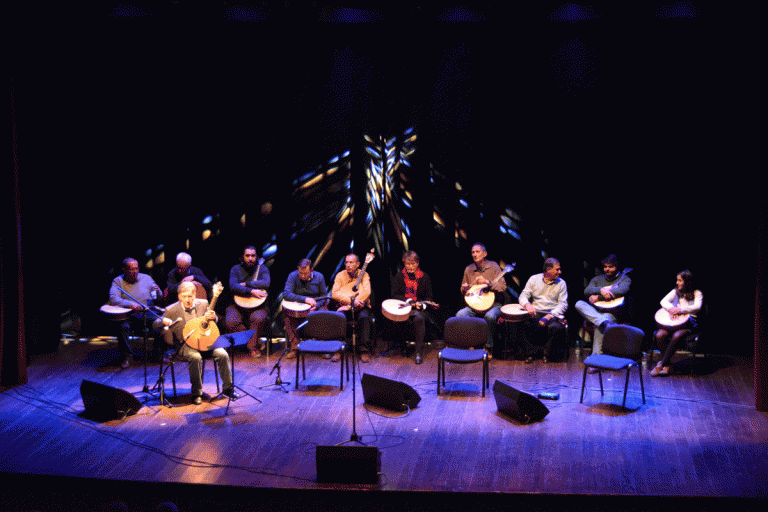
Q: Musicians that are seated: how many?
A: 11